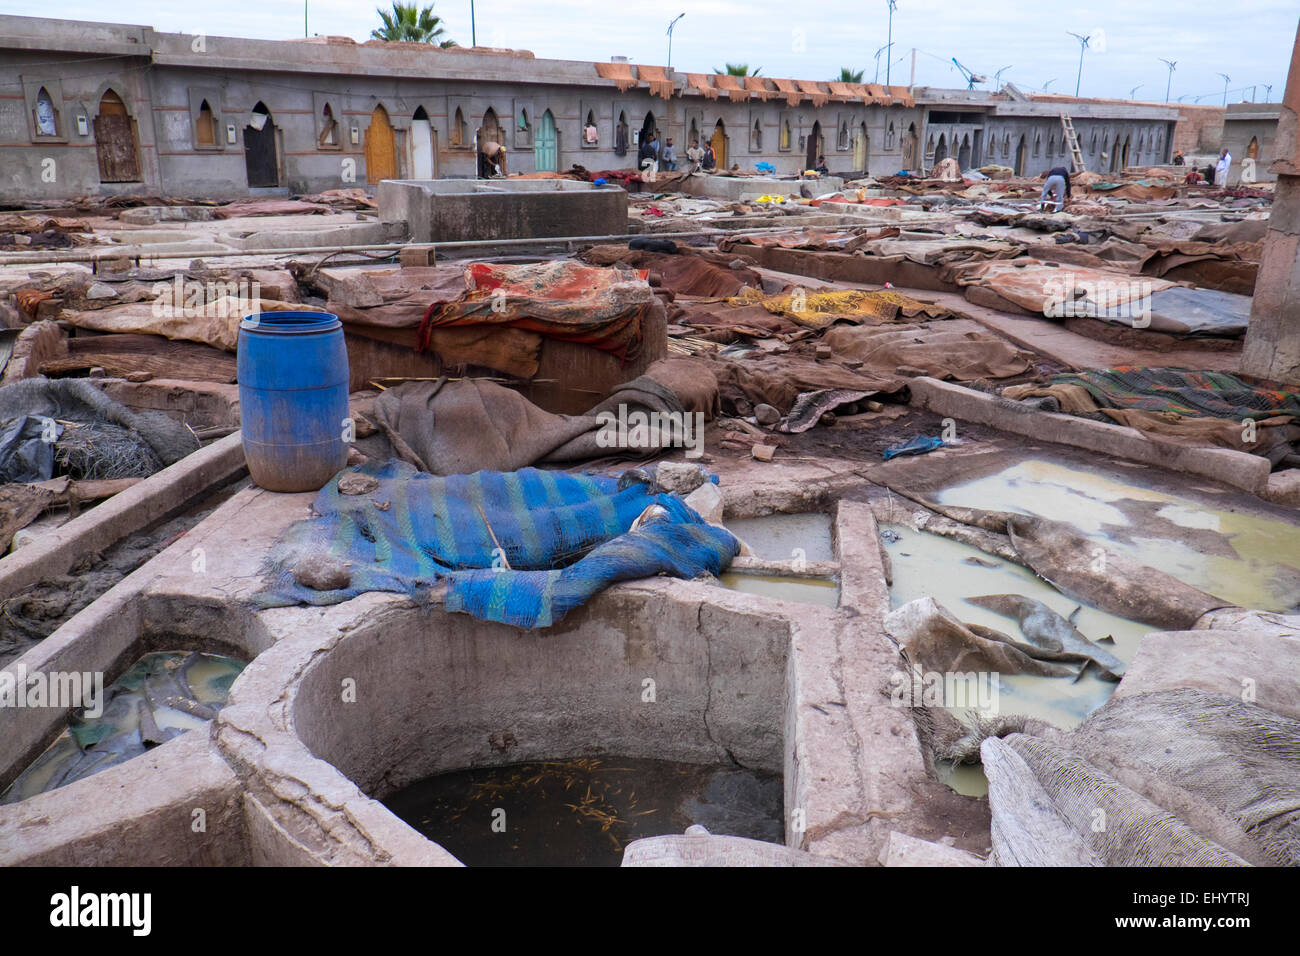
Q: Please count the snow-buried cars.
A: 0